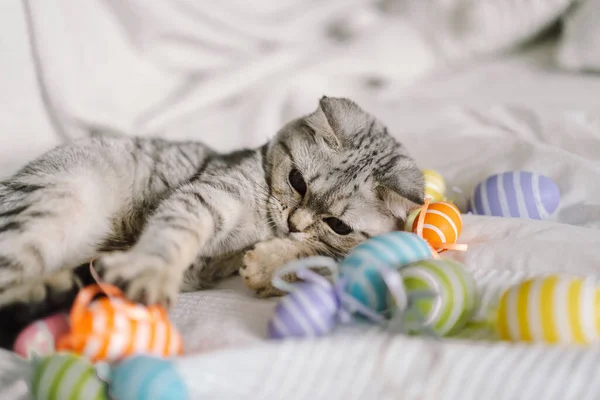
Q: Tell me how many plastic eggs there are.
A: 11